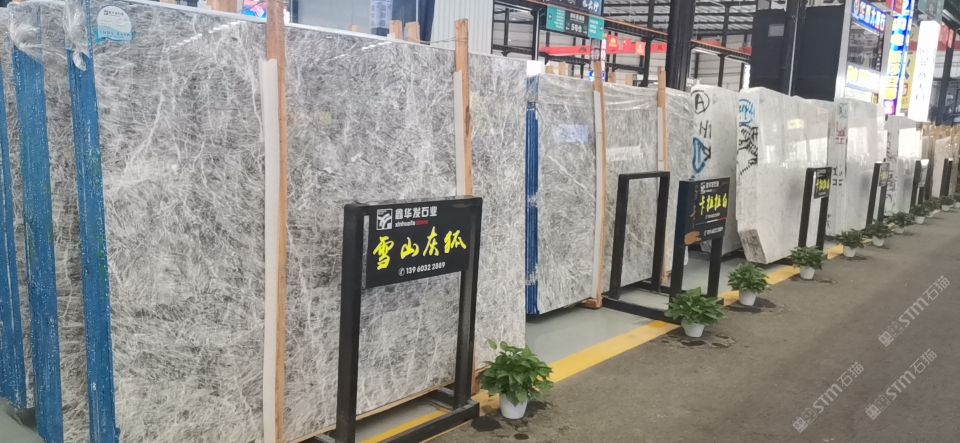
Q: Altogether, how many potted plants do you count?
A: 11